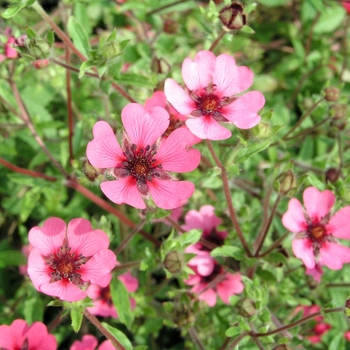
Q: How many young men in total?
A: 0